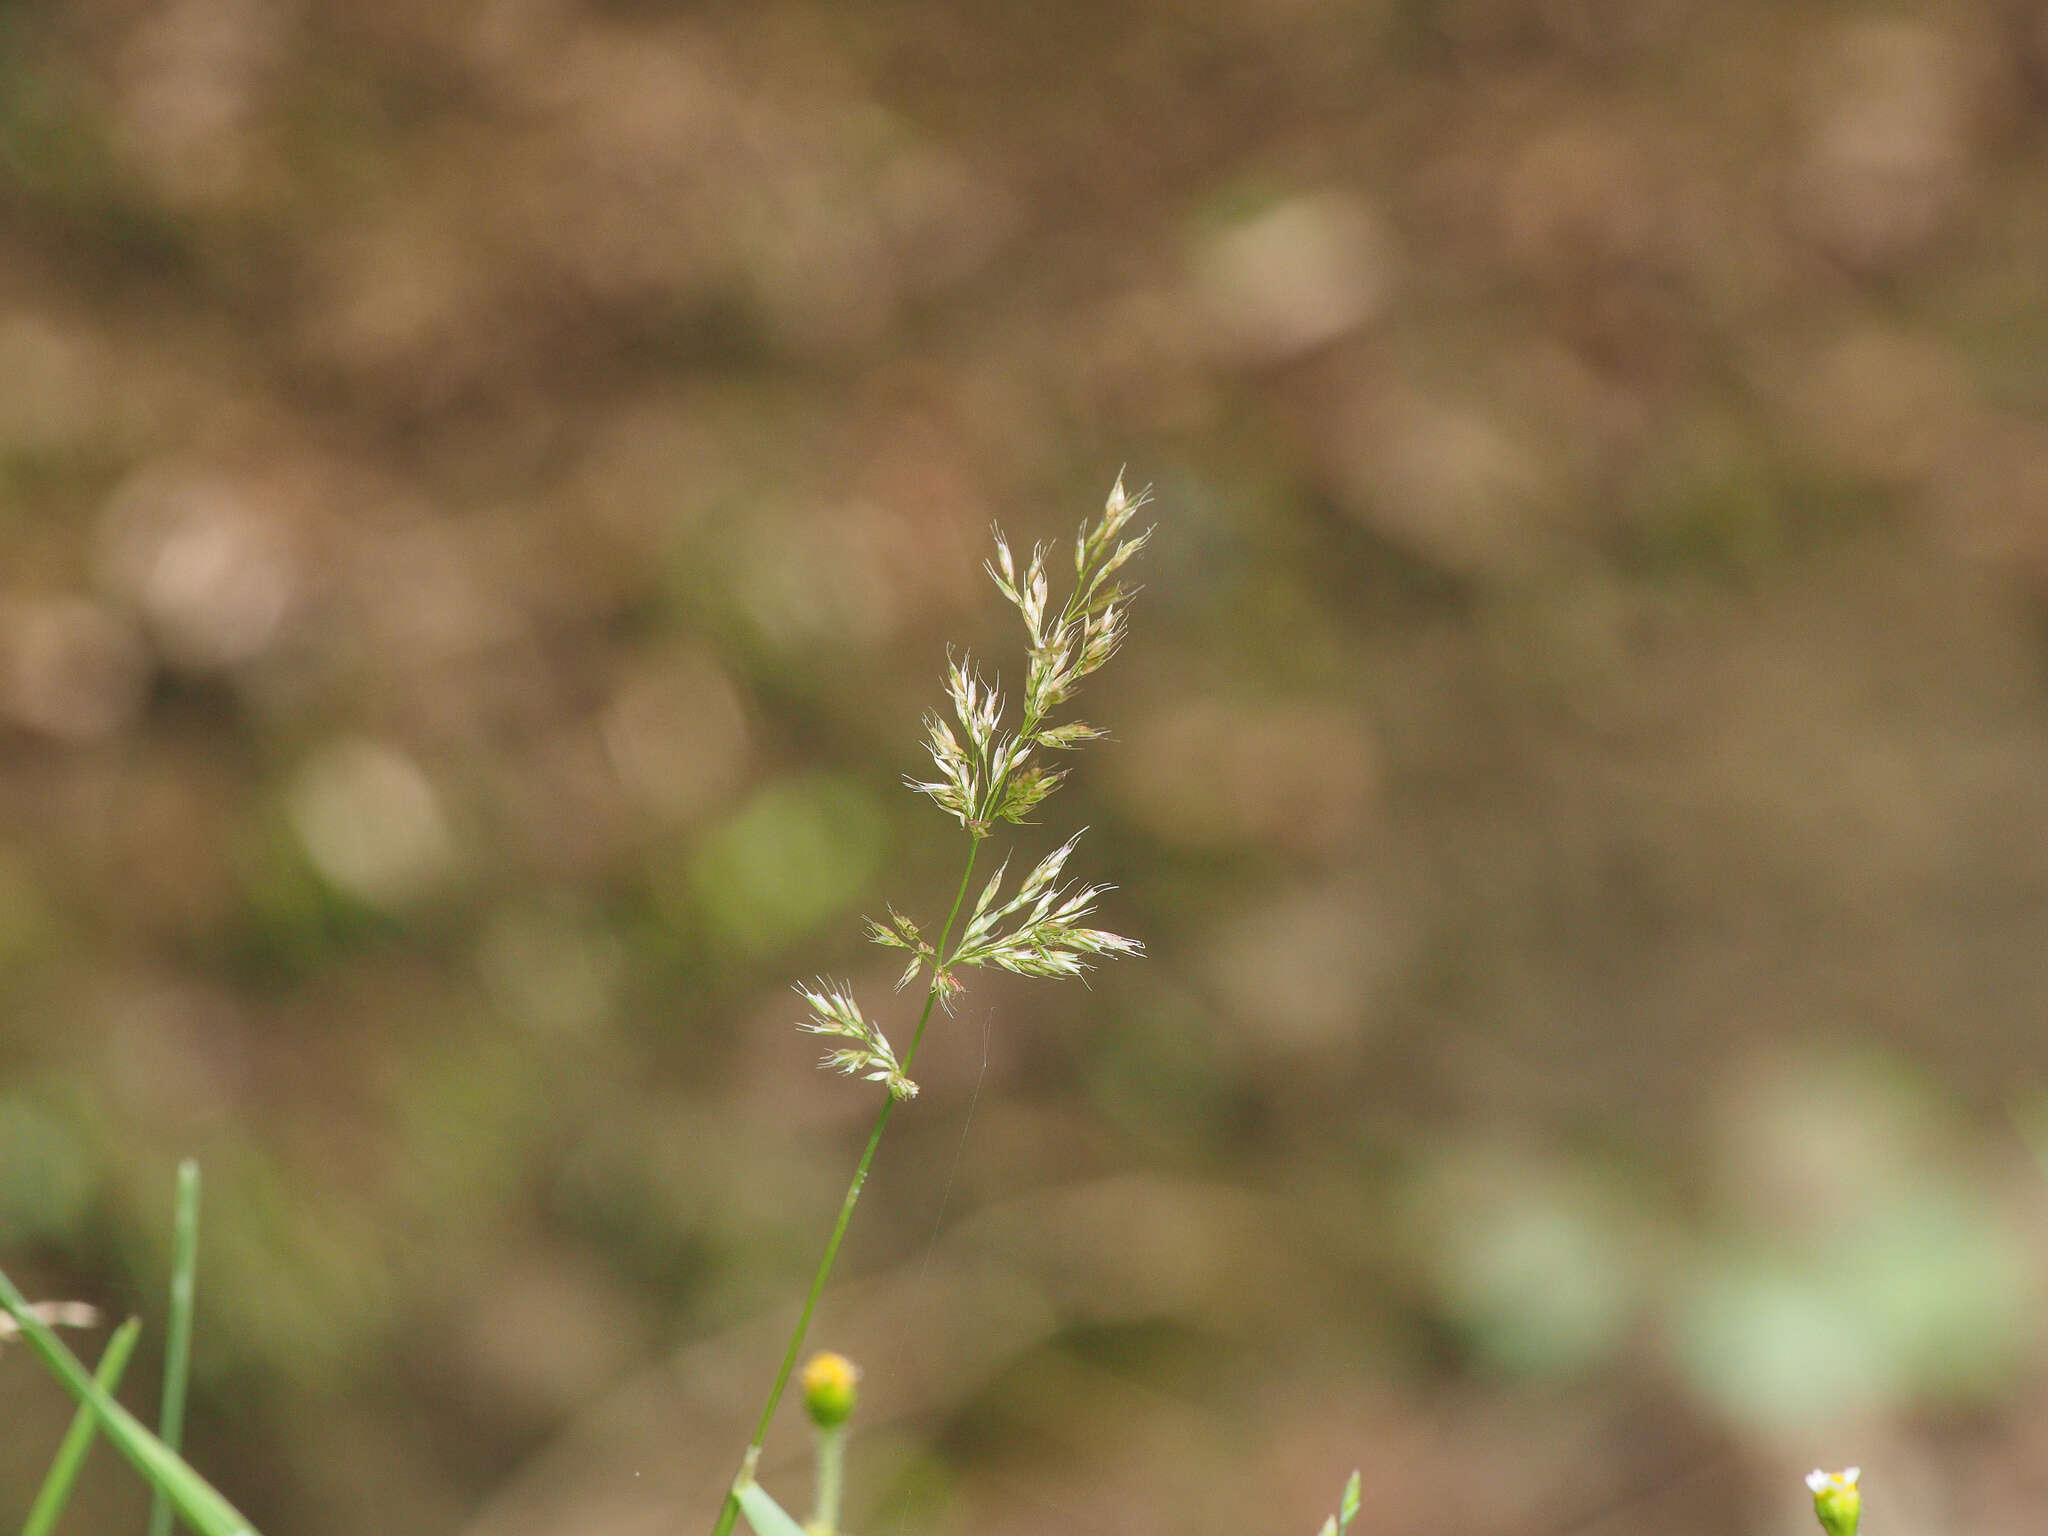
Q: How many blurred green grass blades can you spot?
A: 3